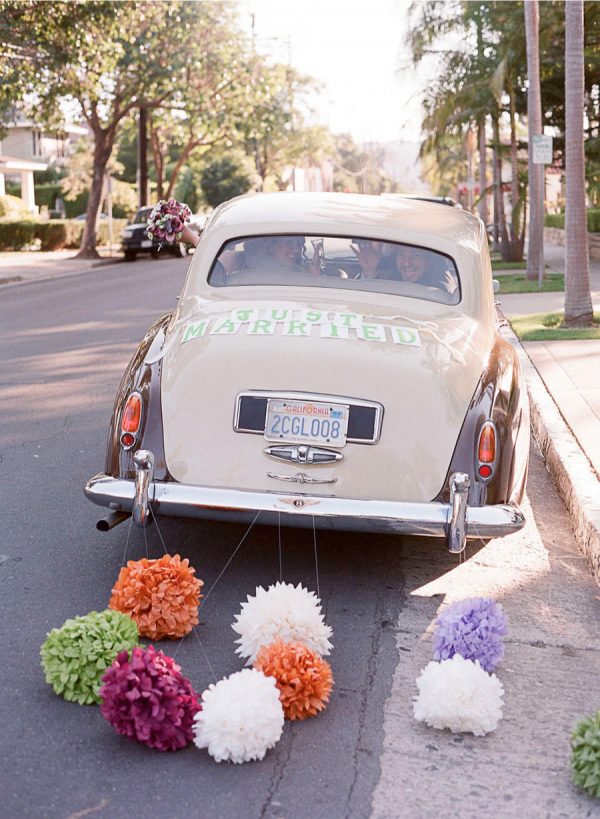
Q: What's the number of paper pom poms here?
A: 9